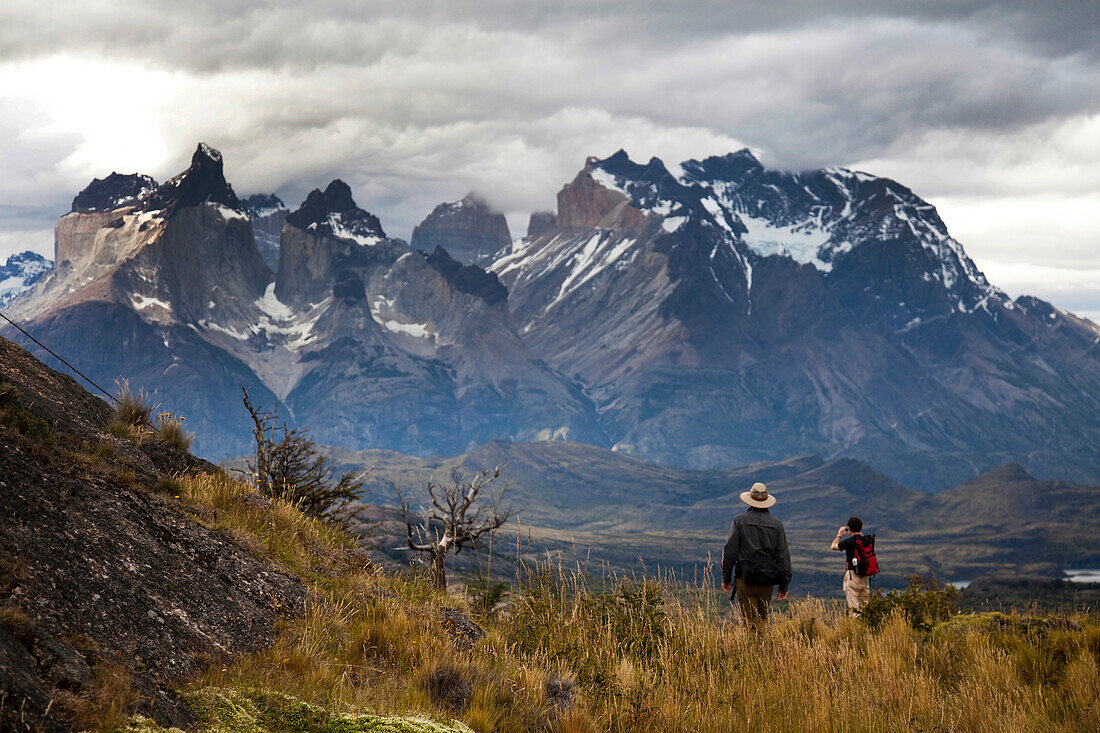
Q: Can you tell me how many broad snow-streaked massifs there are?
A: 1